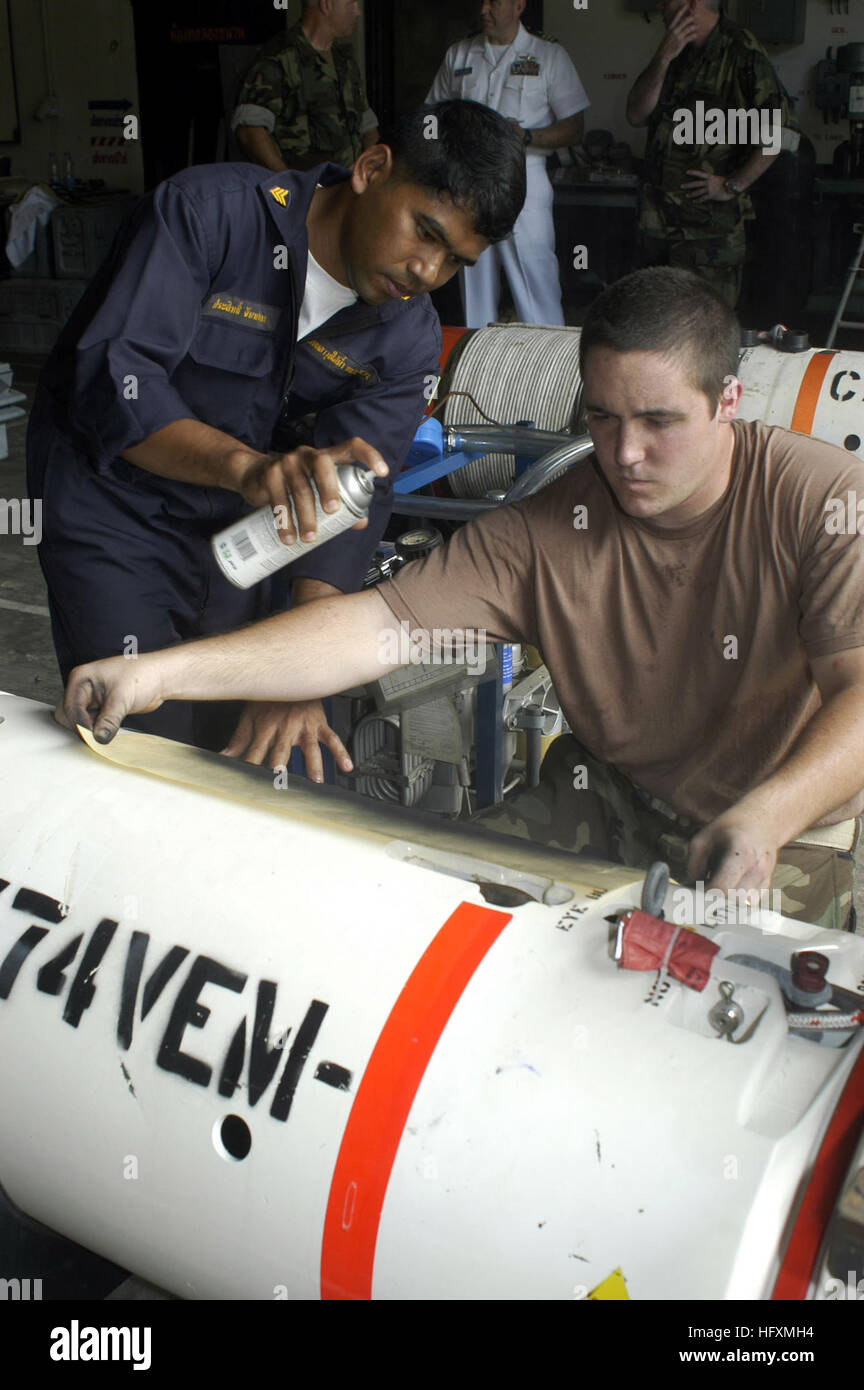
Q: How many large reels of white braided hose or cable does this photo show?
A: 1